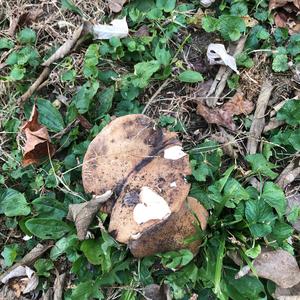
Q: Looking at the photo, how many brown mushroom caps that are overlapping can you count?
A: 3